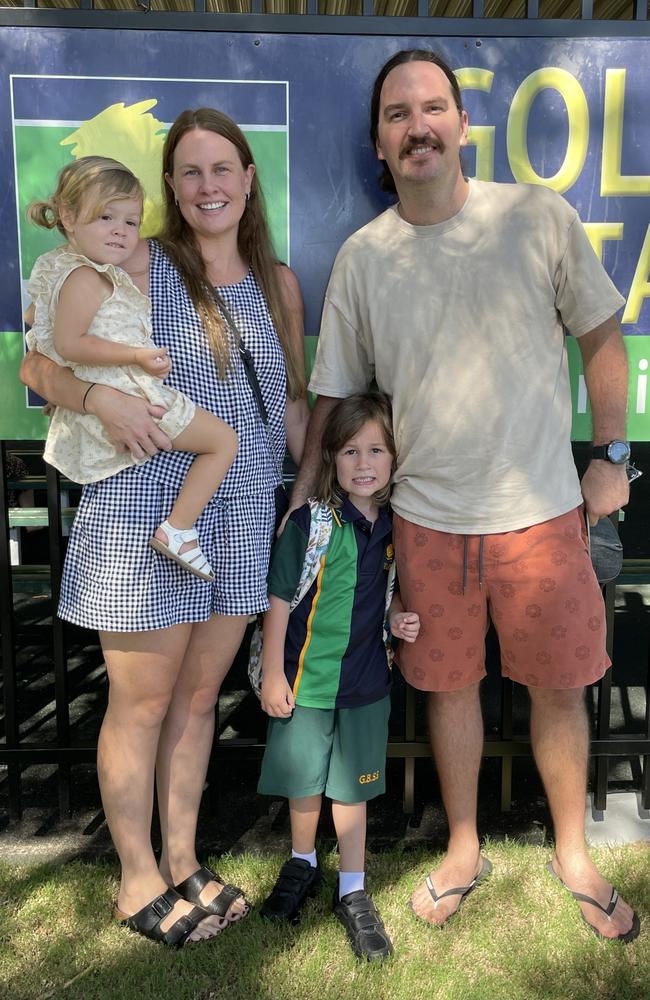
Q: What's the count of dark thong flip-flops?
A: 2